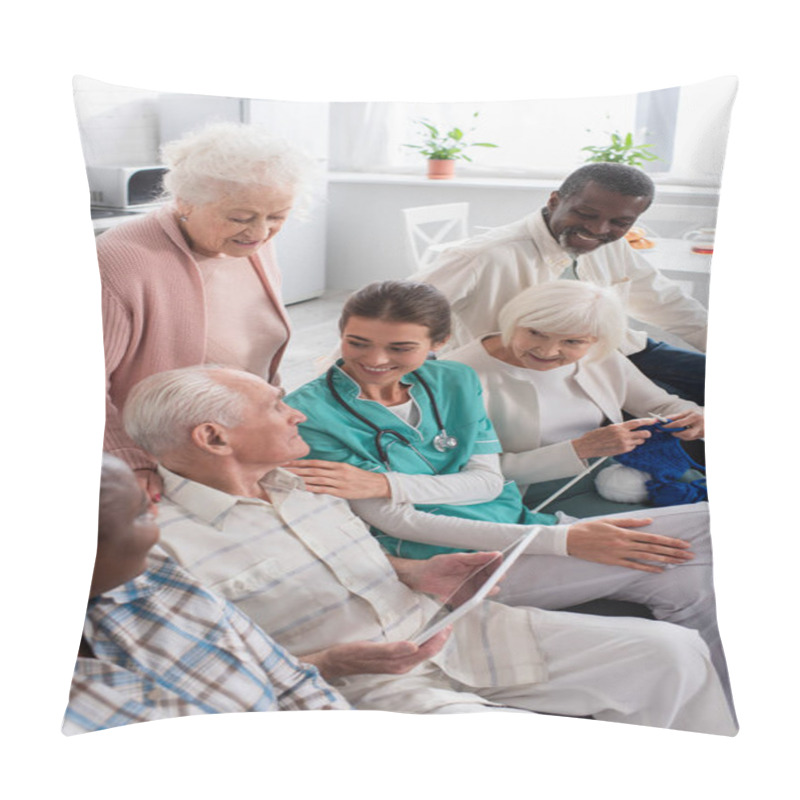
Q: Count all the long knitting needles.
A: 2